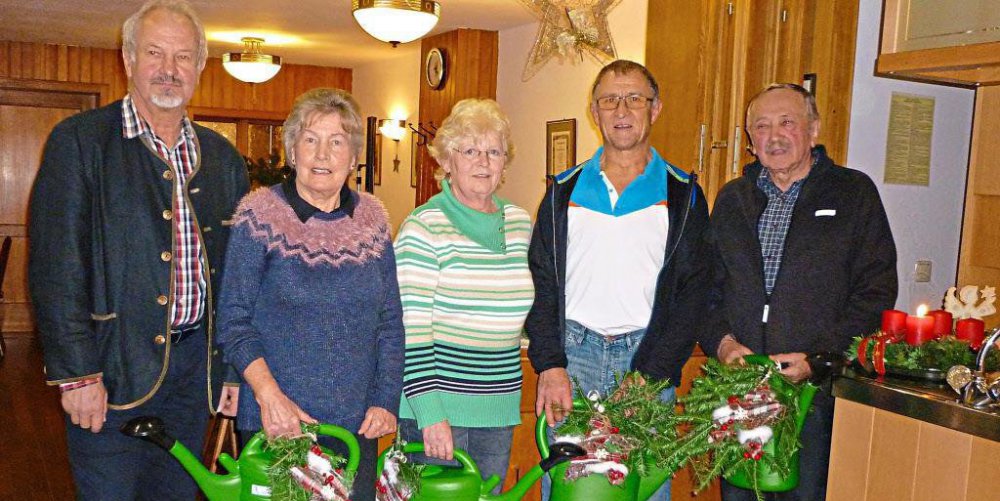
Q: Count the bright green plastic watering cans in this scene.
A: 4